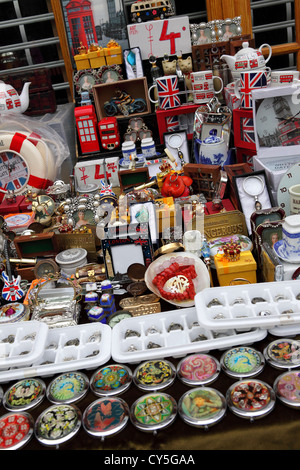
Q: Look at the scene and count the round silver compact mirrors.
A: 14